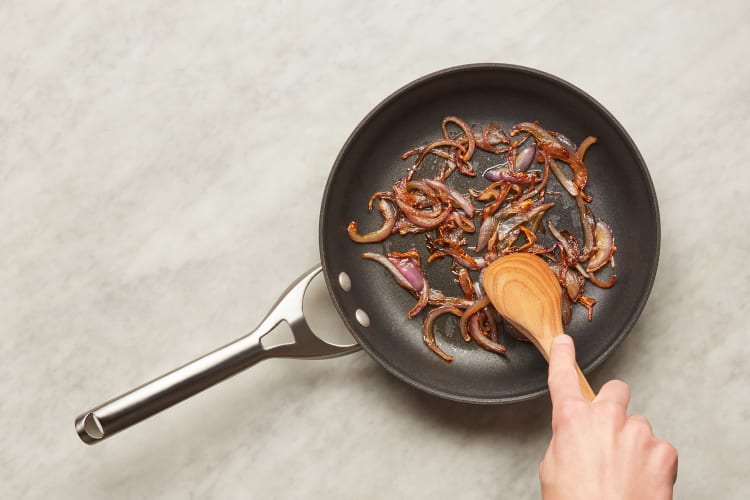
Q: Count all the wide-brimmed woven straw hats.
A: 0